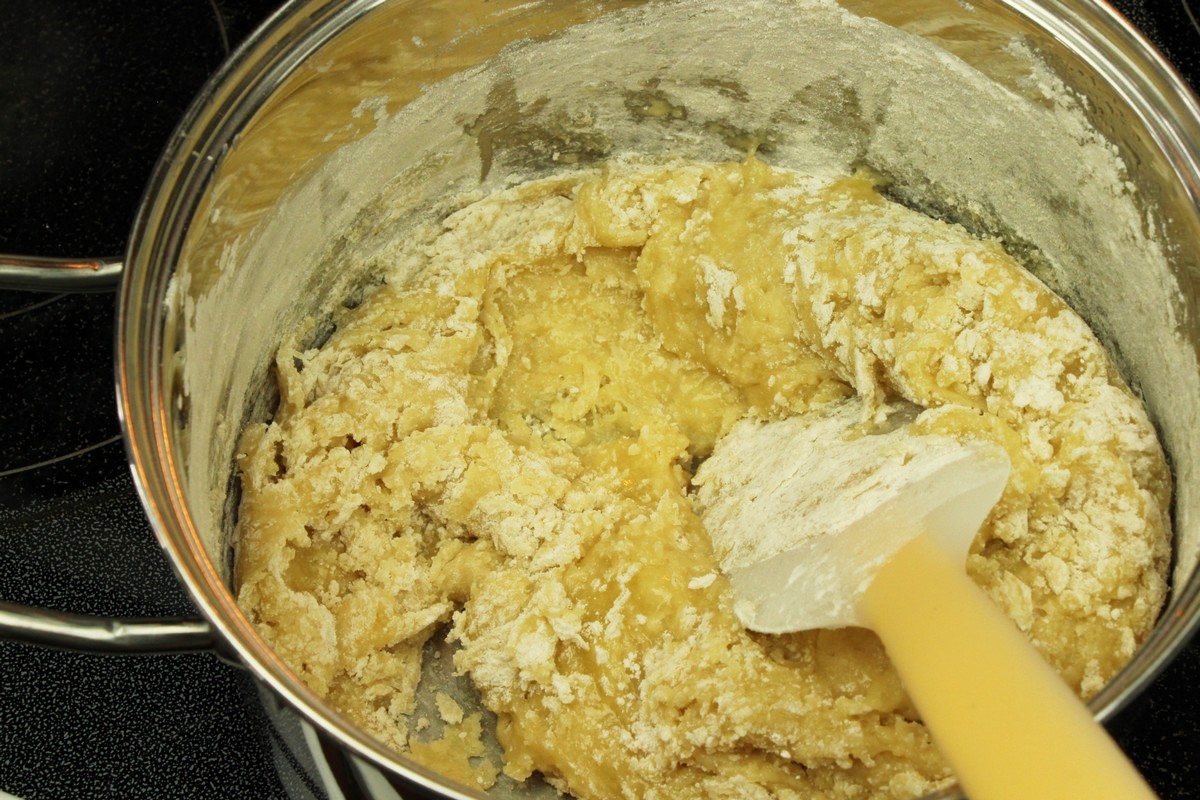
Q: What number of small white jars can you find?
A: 0